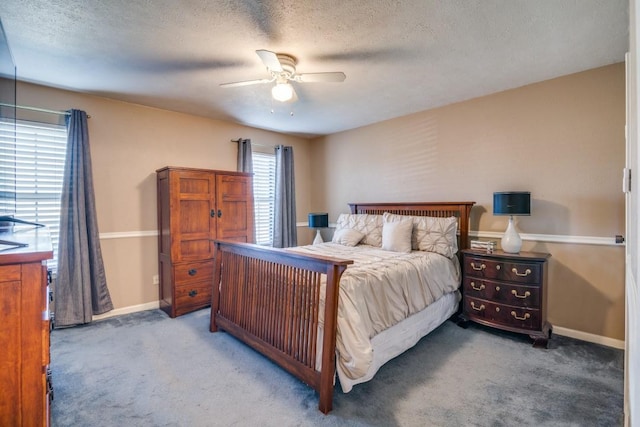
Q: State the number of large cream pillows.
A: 2